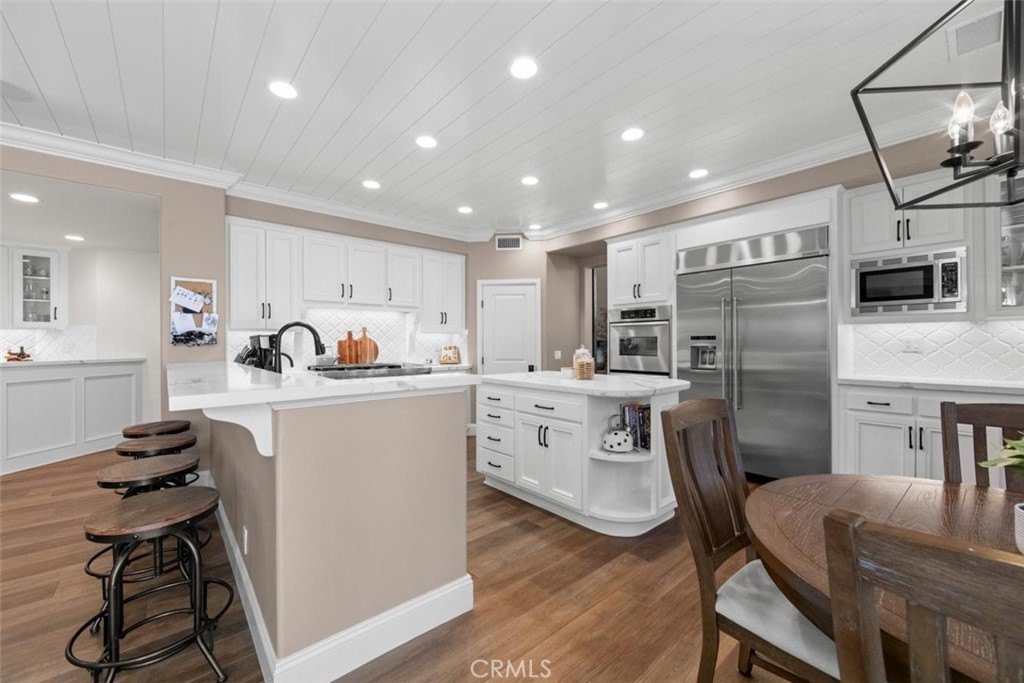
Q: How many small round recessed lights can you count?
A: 12